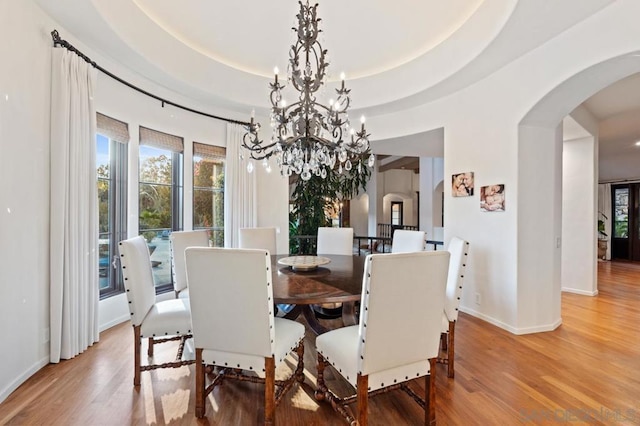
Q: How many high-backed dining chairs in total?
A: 8